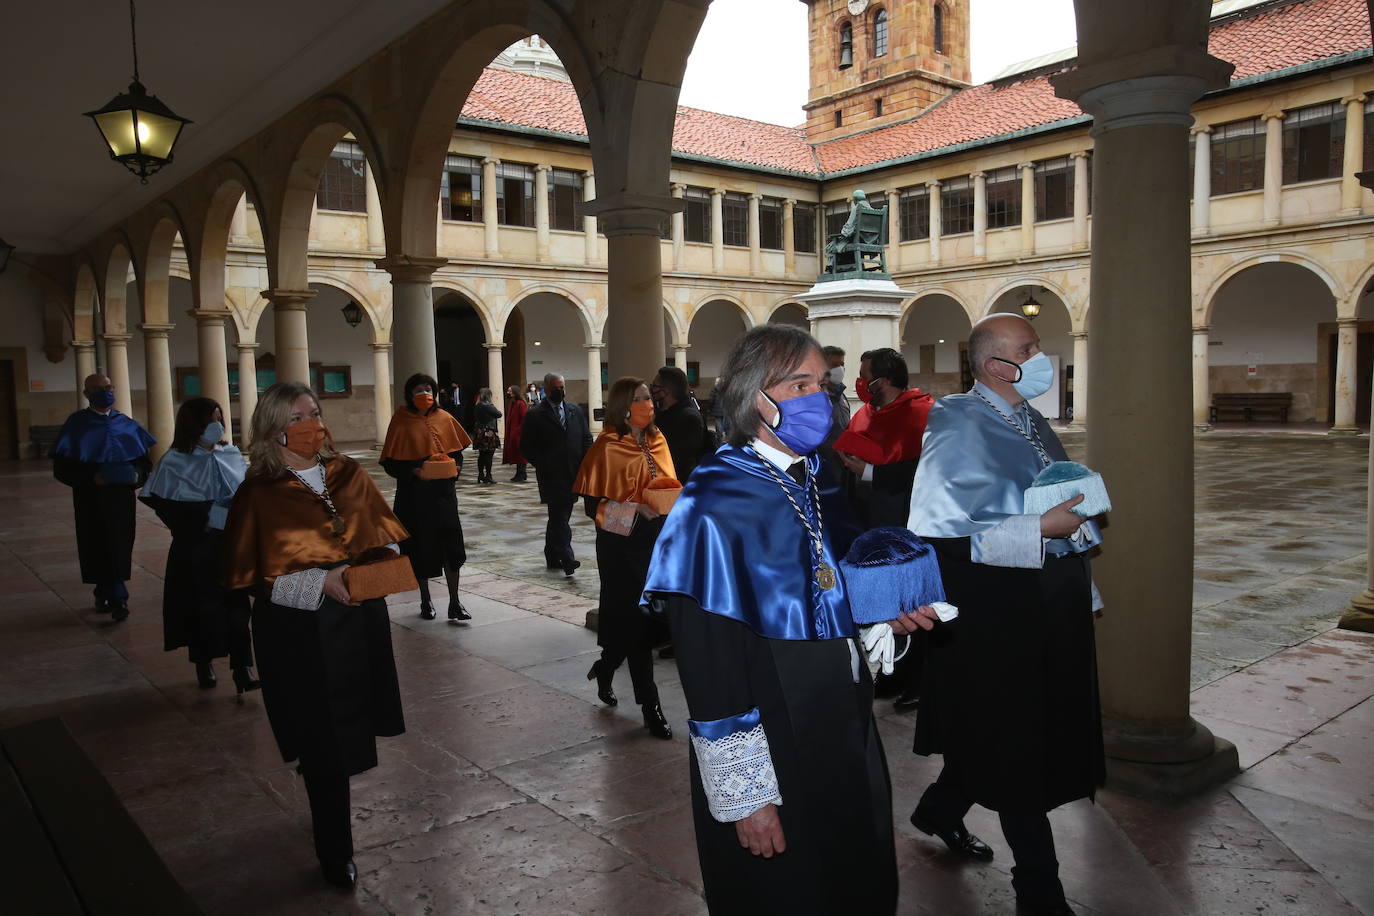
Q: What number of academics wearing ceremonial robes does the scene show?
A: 8